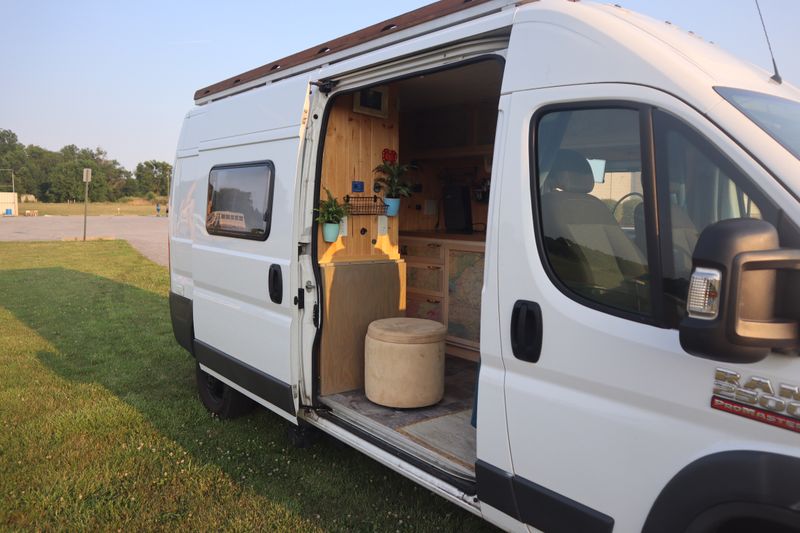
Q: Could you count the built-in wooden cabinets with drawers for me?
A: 1